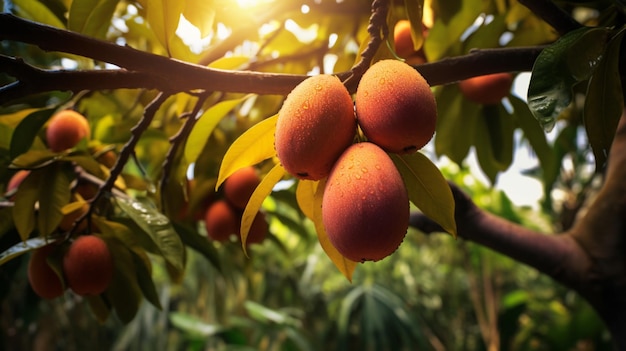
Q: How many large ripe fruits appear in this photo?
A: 3